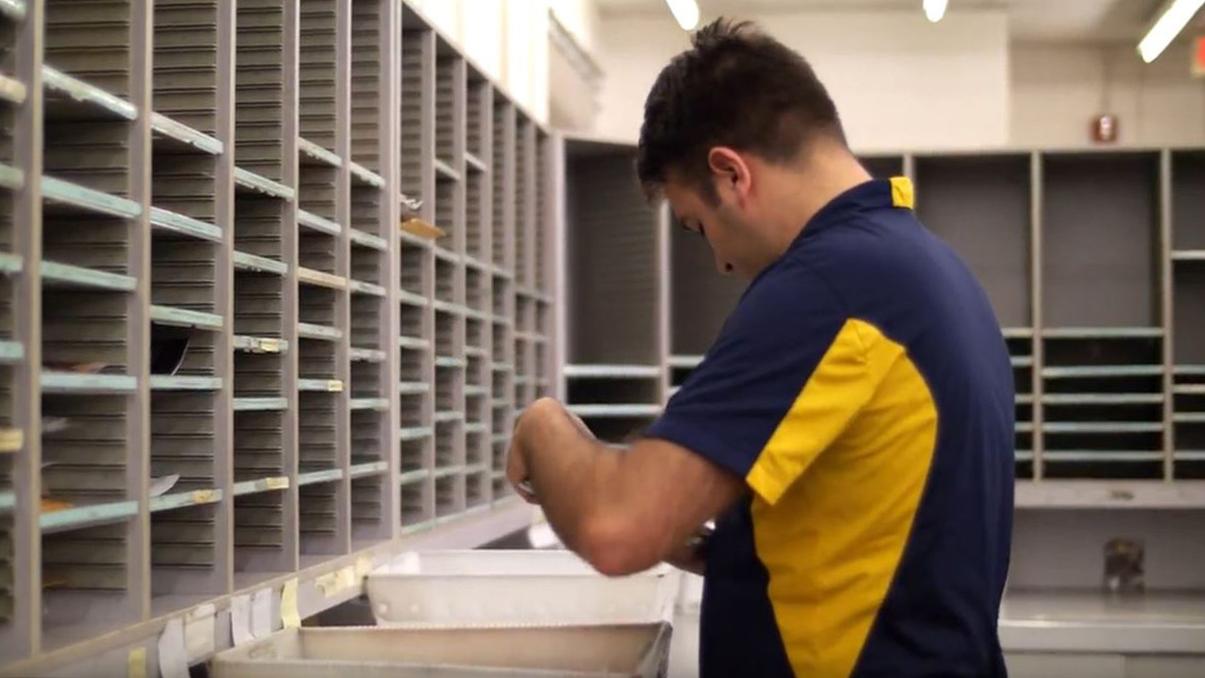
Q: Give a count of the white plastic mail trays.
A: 2